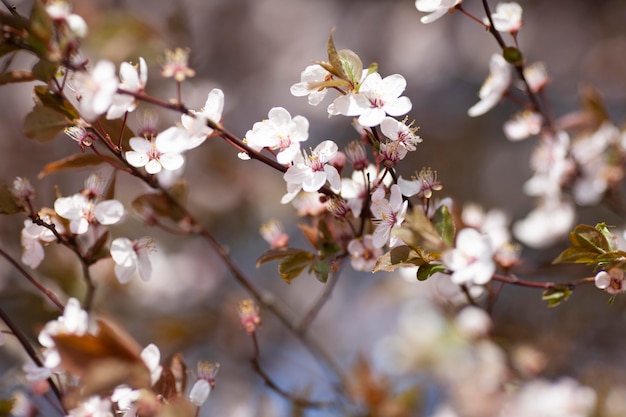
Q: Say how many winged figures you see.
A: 0